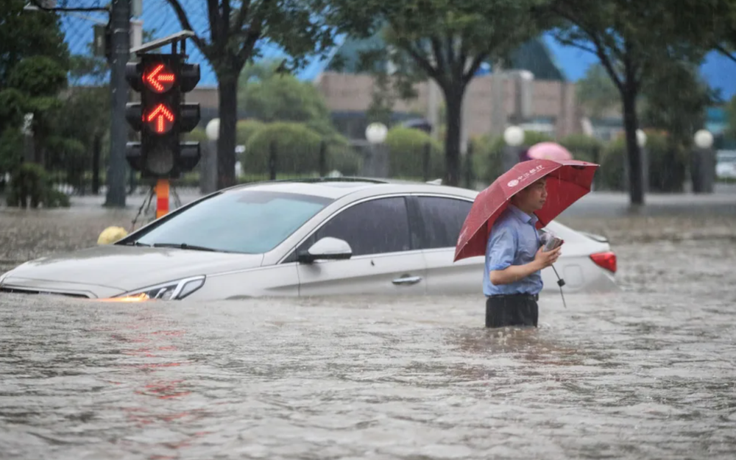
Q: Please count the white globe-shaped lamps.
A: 5